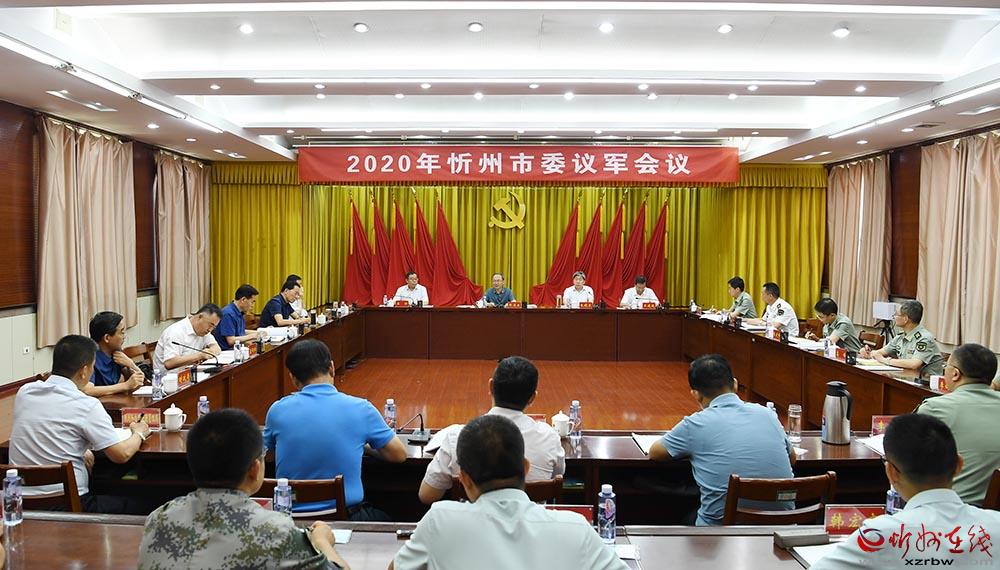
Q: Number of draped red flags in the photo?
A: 10